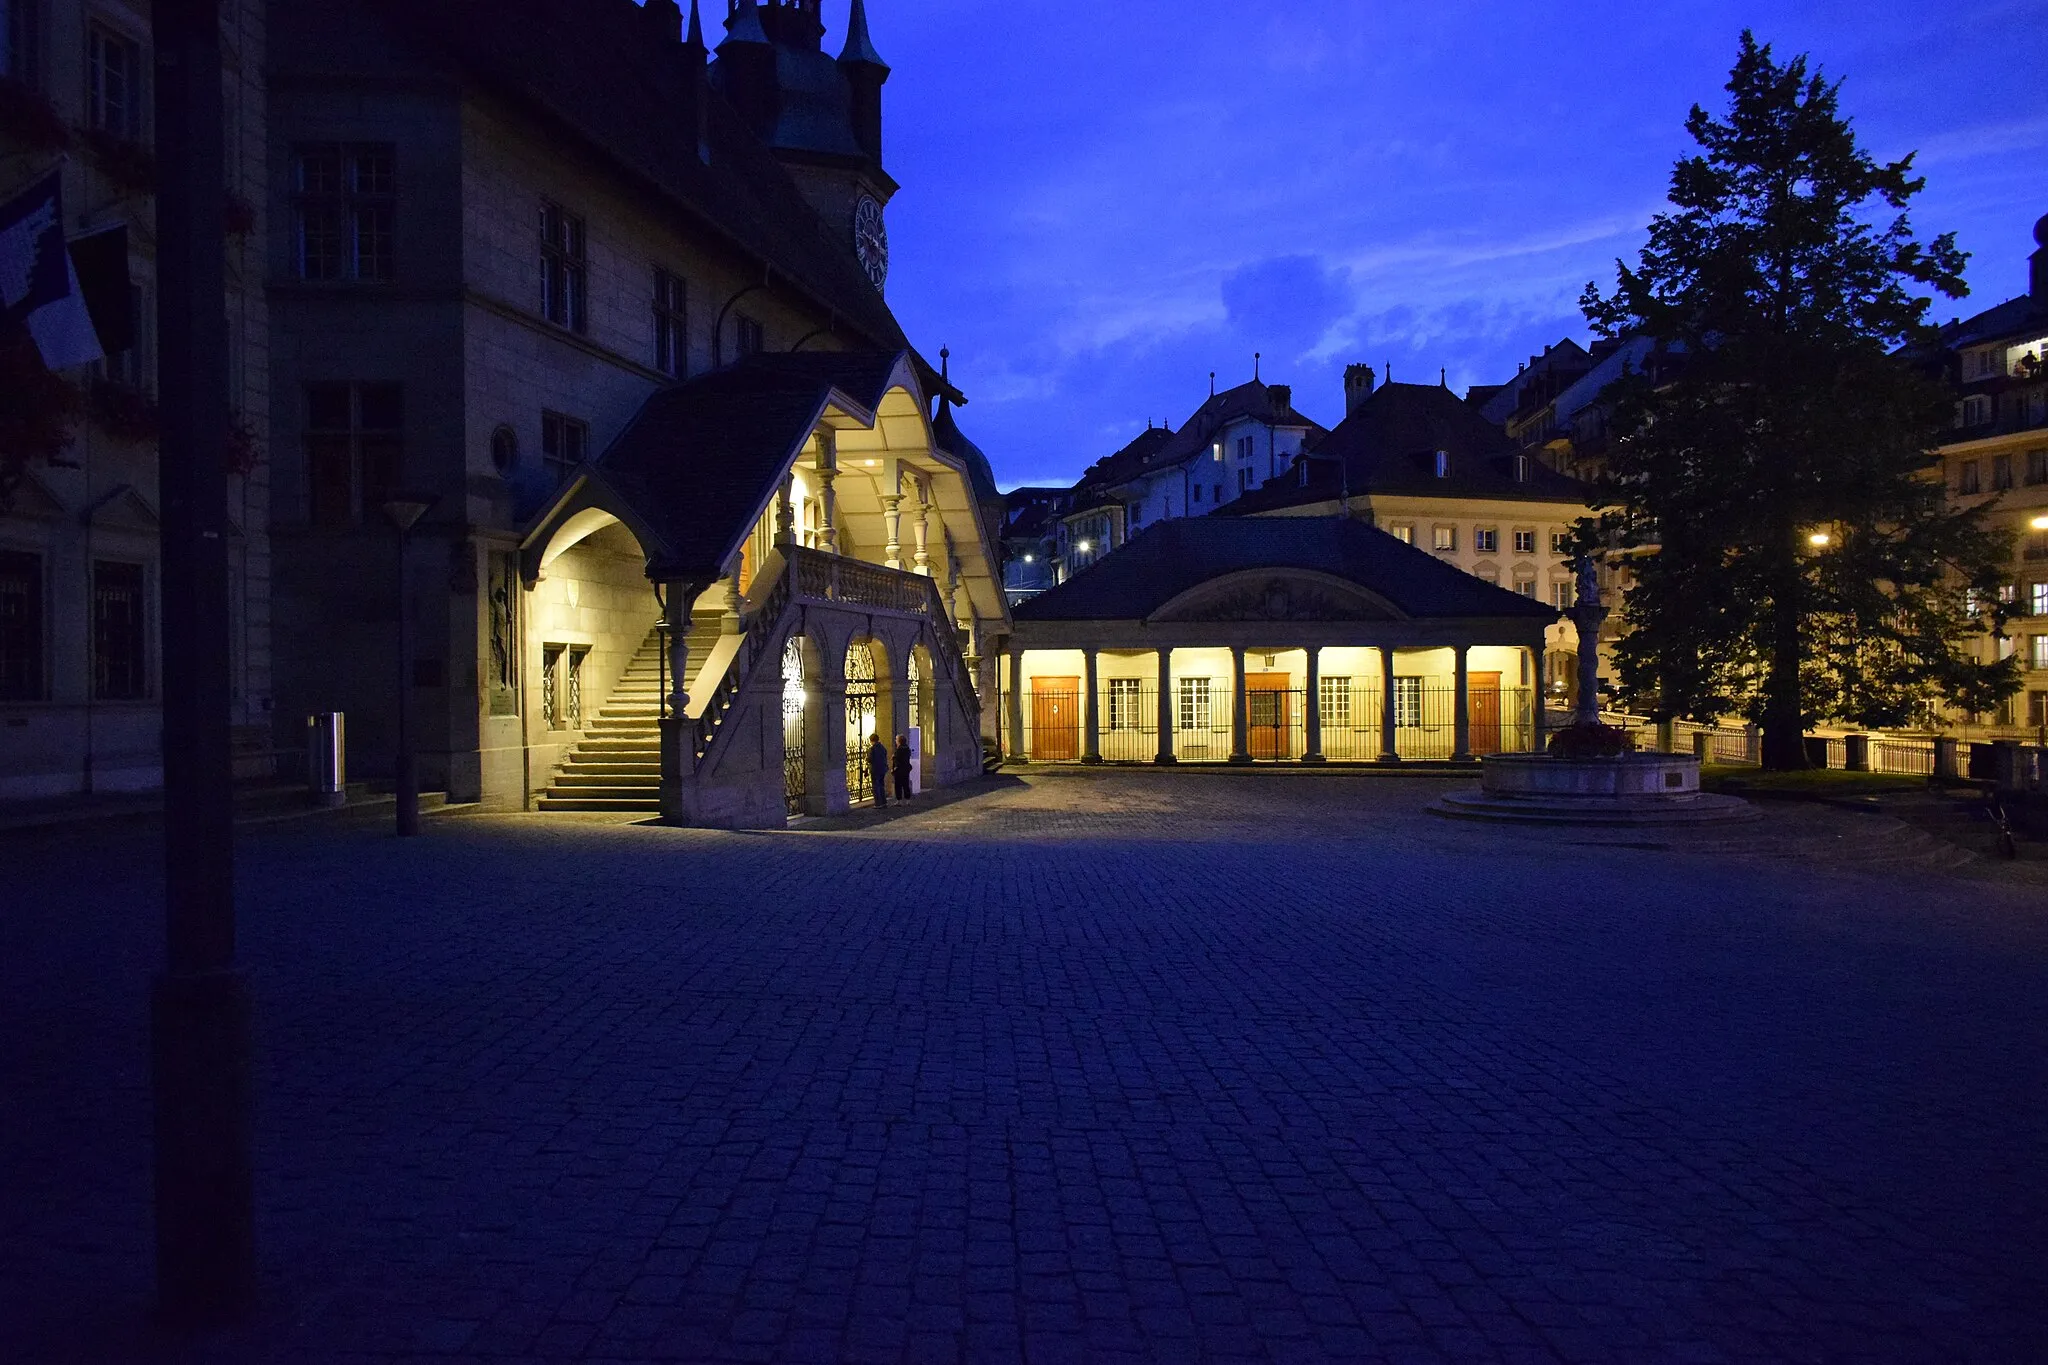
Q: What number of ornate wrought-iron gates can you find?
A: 3